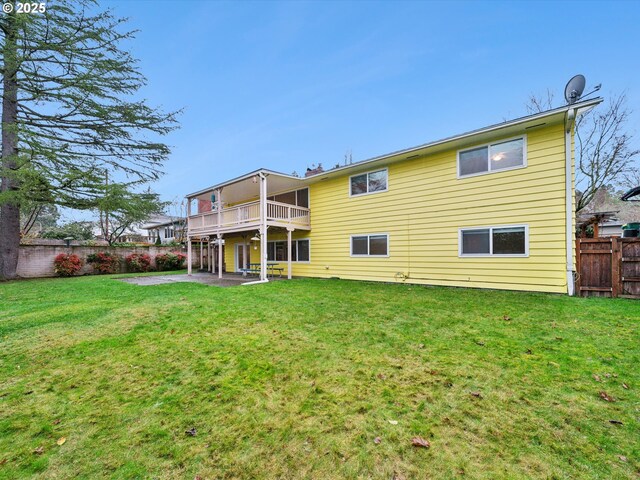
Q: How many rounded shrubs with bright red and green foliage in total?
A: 4